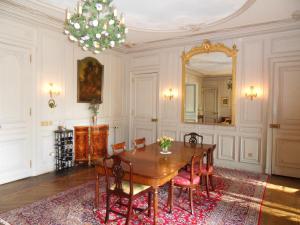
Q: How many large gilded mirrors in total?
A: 1